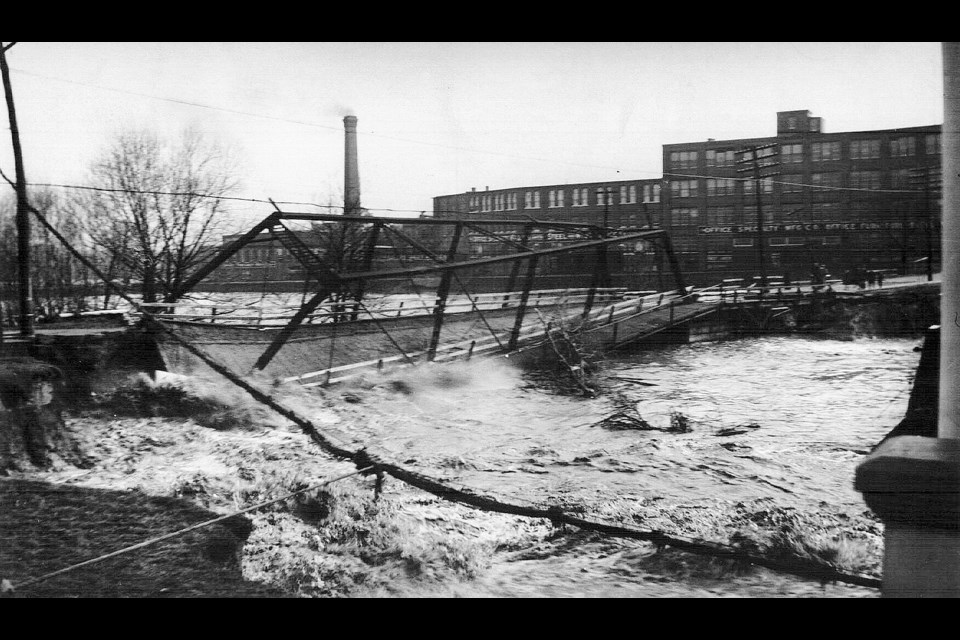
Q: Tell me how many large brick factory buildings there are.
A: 2